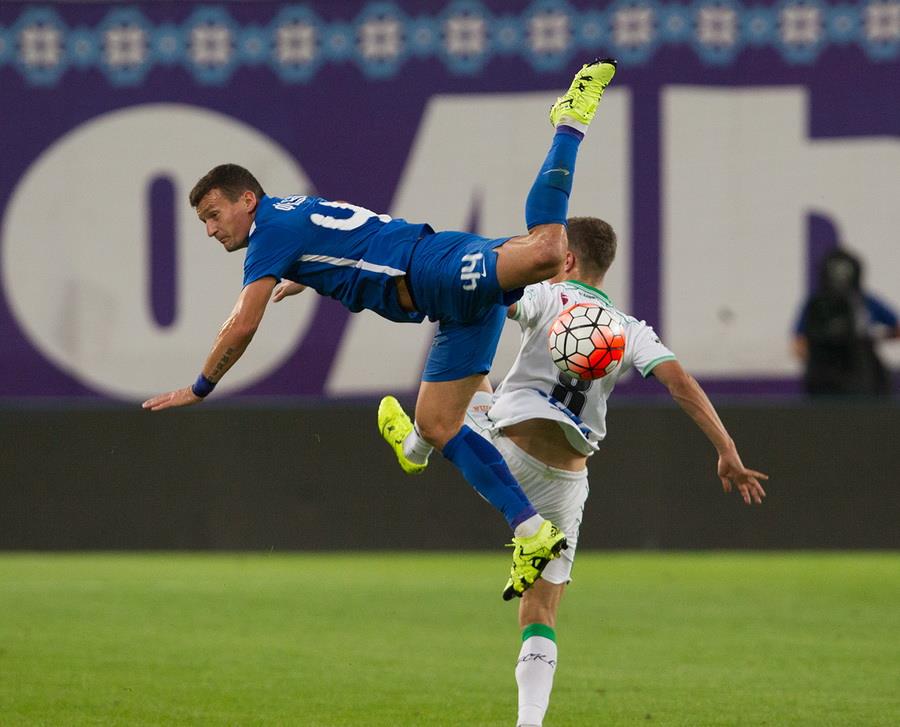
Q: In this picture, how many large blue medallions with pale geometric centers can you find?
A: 11